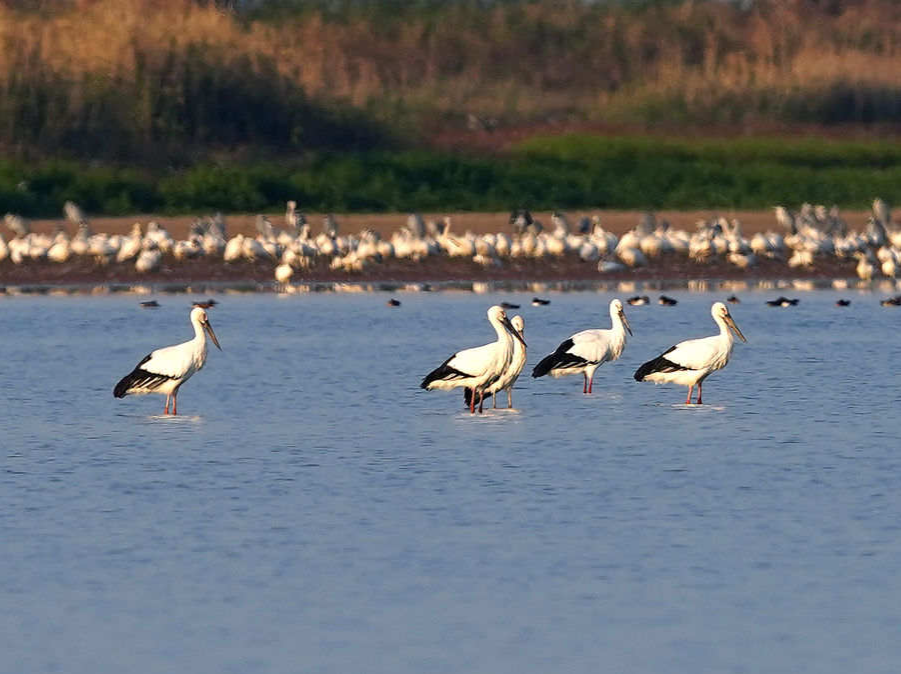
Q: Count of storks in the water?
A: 5